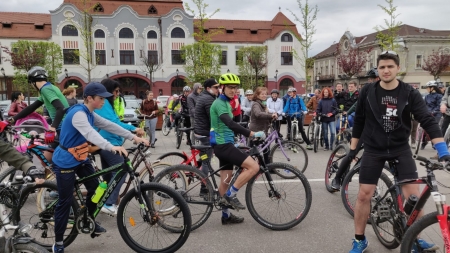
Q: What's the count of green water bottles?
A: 1